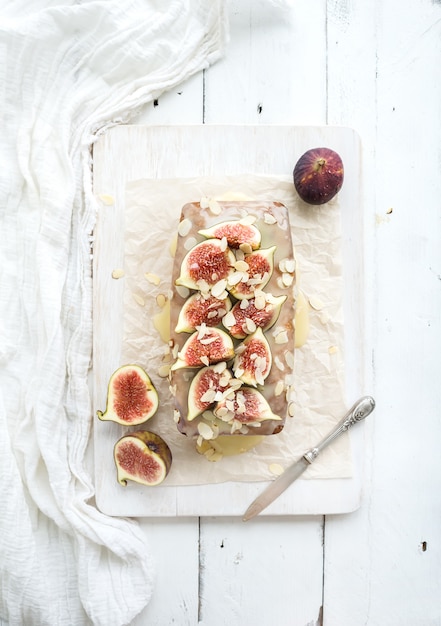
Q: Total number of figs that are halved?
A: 2